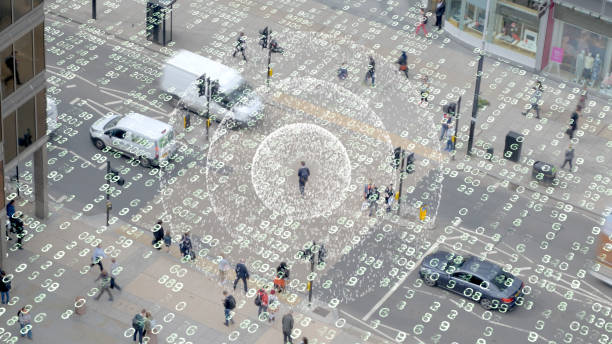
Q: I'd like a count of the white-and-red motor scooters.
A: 0